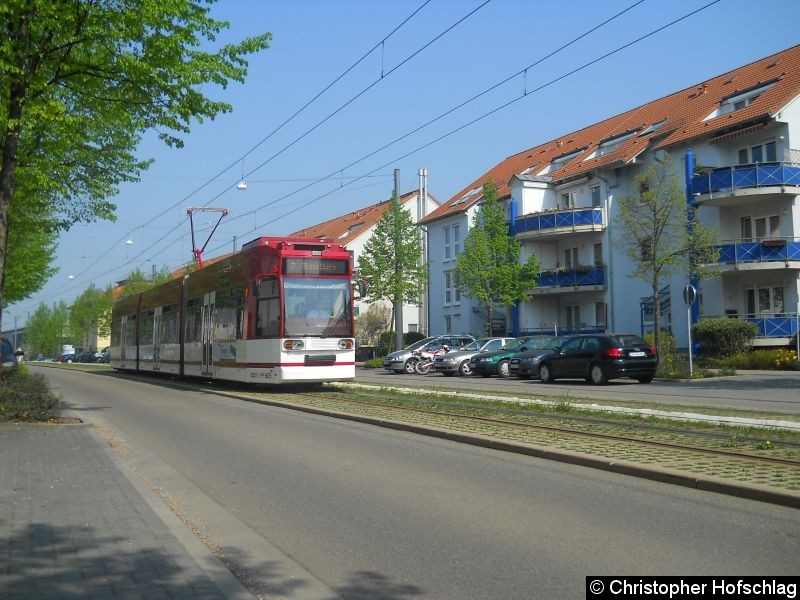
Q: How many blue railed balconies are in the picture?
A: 6